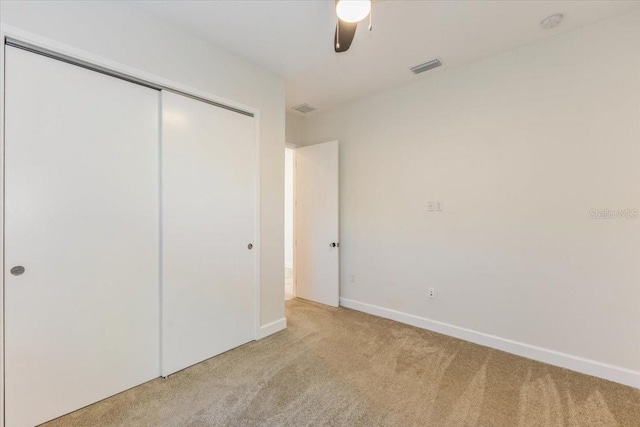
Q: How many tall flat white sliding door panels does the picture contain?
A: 2